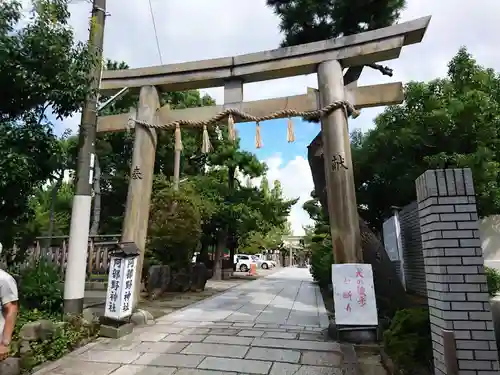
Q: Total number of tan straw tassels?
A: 5